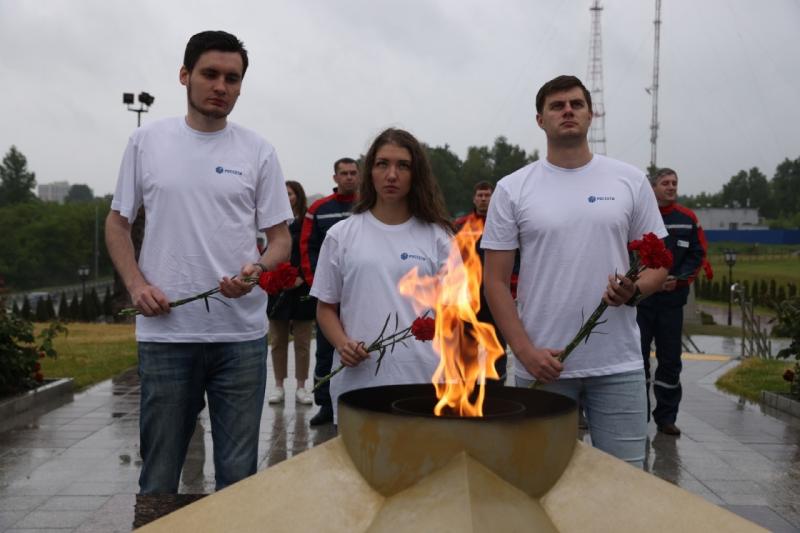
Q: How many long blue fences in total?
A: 1